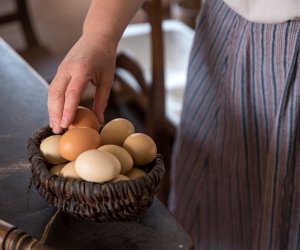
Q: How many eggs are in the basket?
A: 11